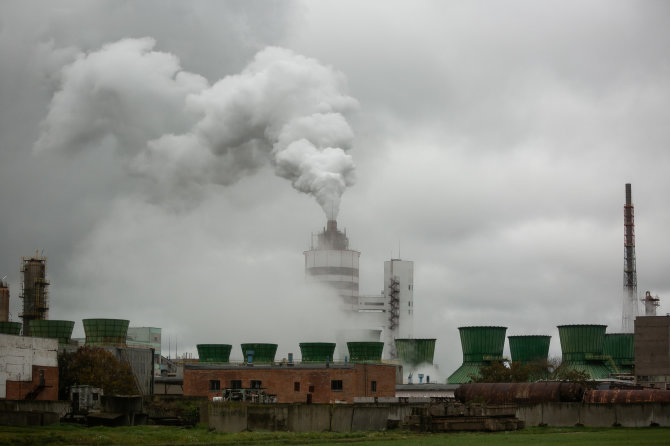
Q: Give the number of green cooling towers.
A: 12